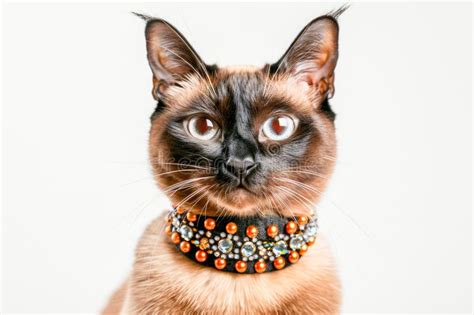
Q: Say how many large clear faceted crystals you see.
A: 6